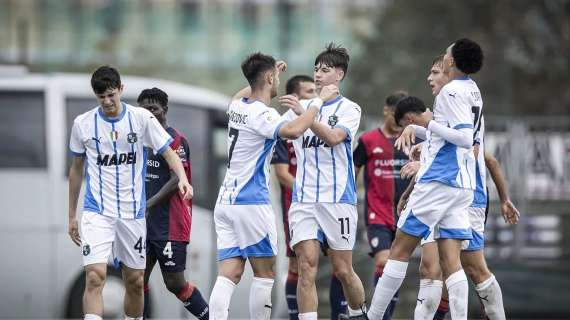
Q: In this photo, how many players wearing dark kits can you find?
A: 3